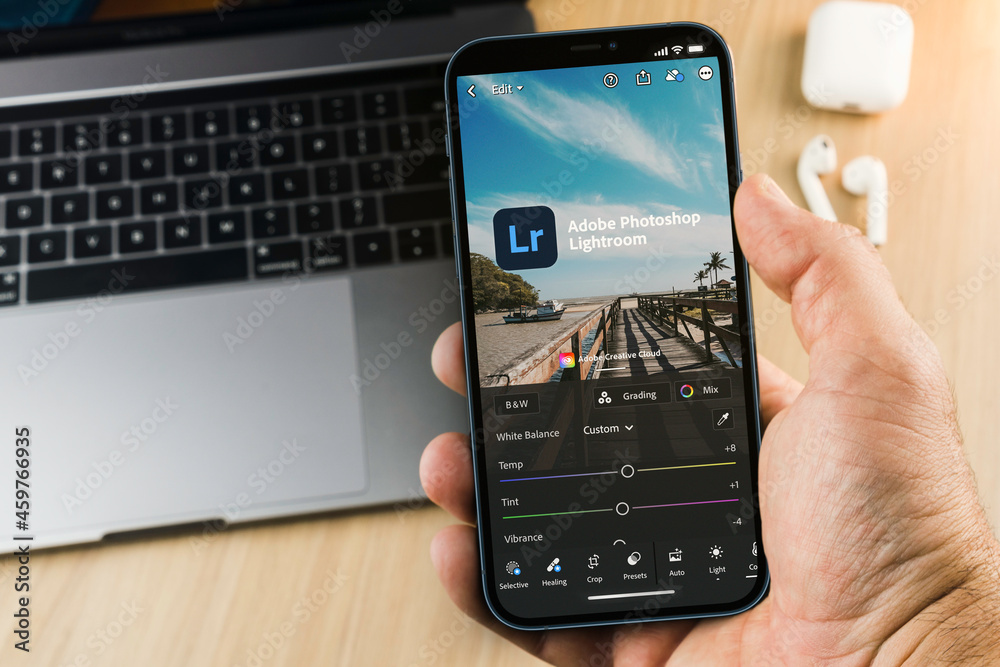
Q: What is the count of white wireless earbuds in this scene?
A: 2